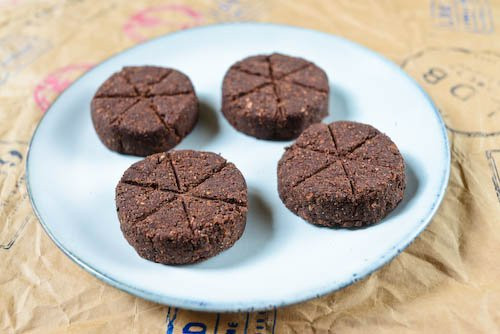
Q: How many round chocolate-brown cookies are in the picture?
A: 4